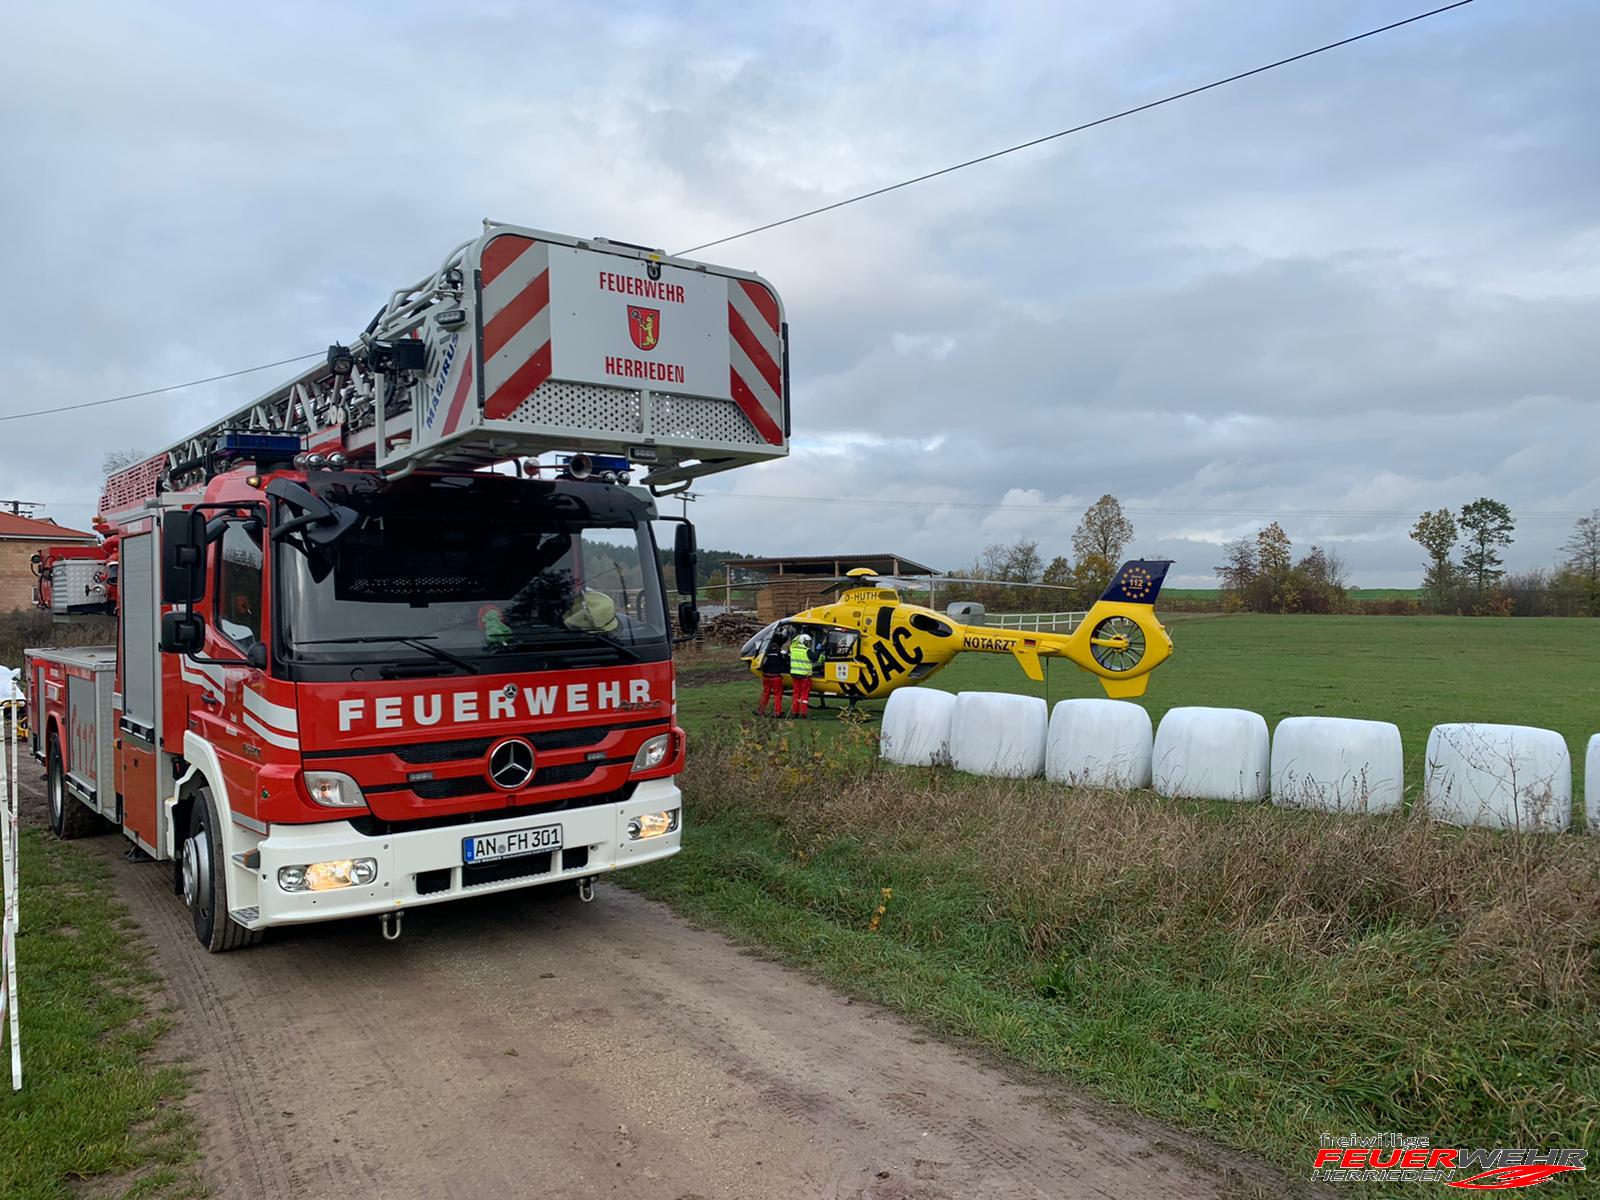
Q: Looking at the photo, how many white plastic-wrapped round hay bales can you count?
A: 7